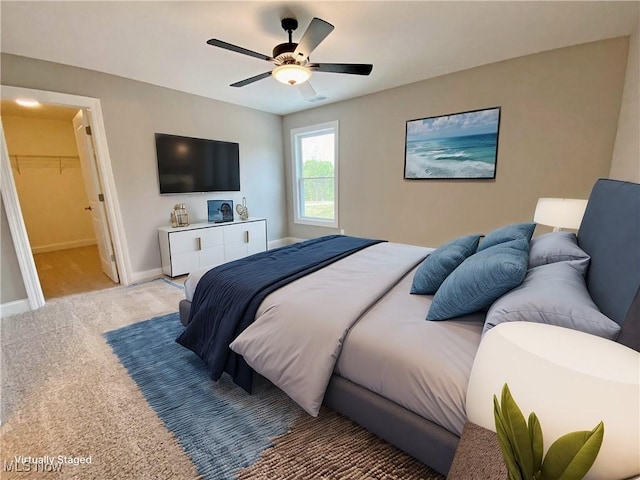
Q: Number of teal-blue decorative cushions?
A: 3